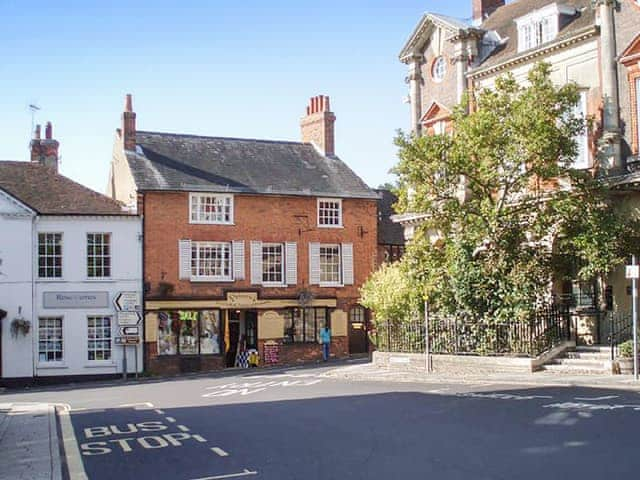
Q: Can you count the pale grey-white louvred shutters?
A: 6